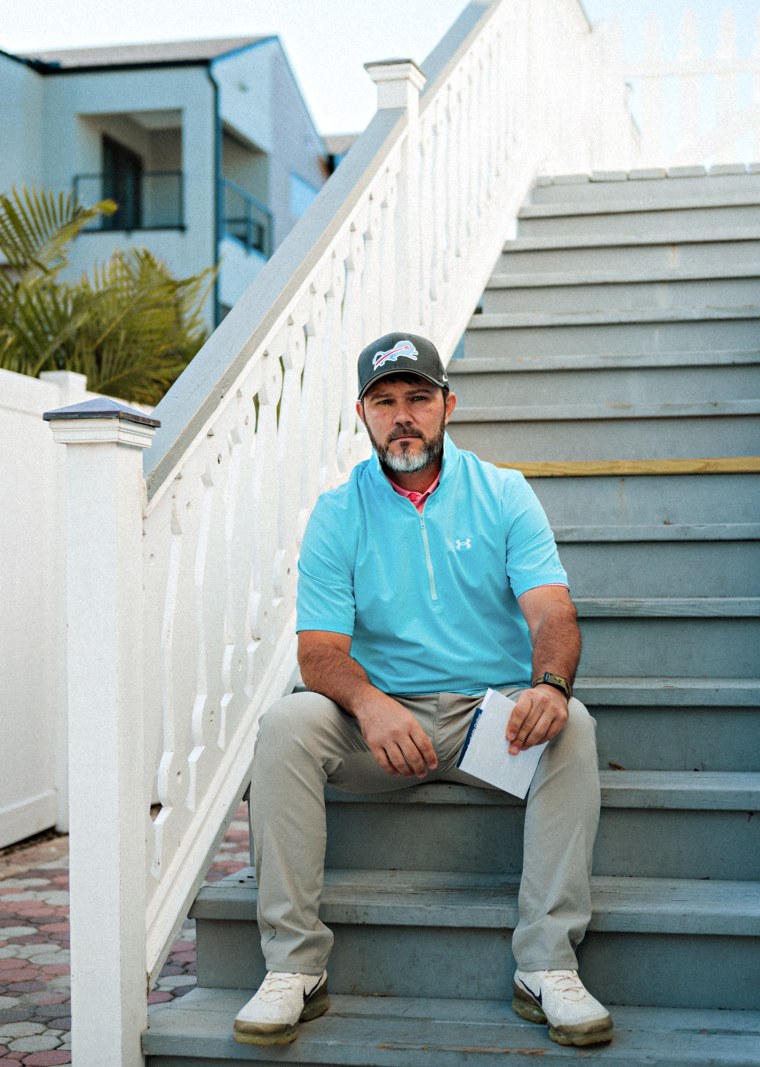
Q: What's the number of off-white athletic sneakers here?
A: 2